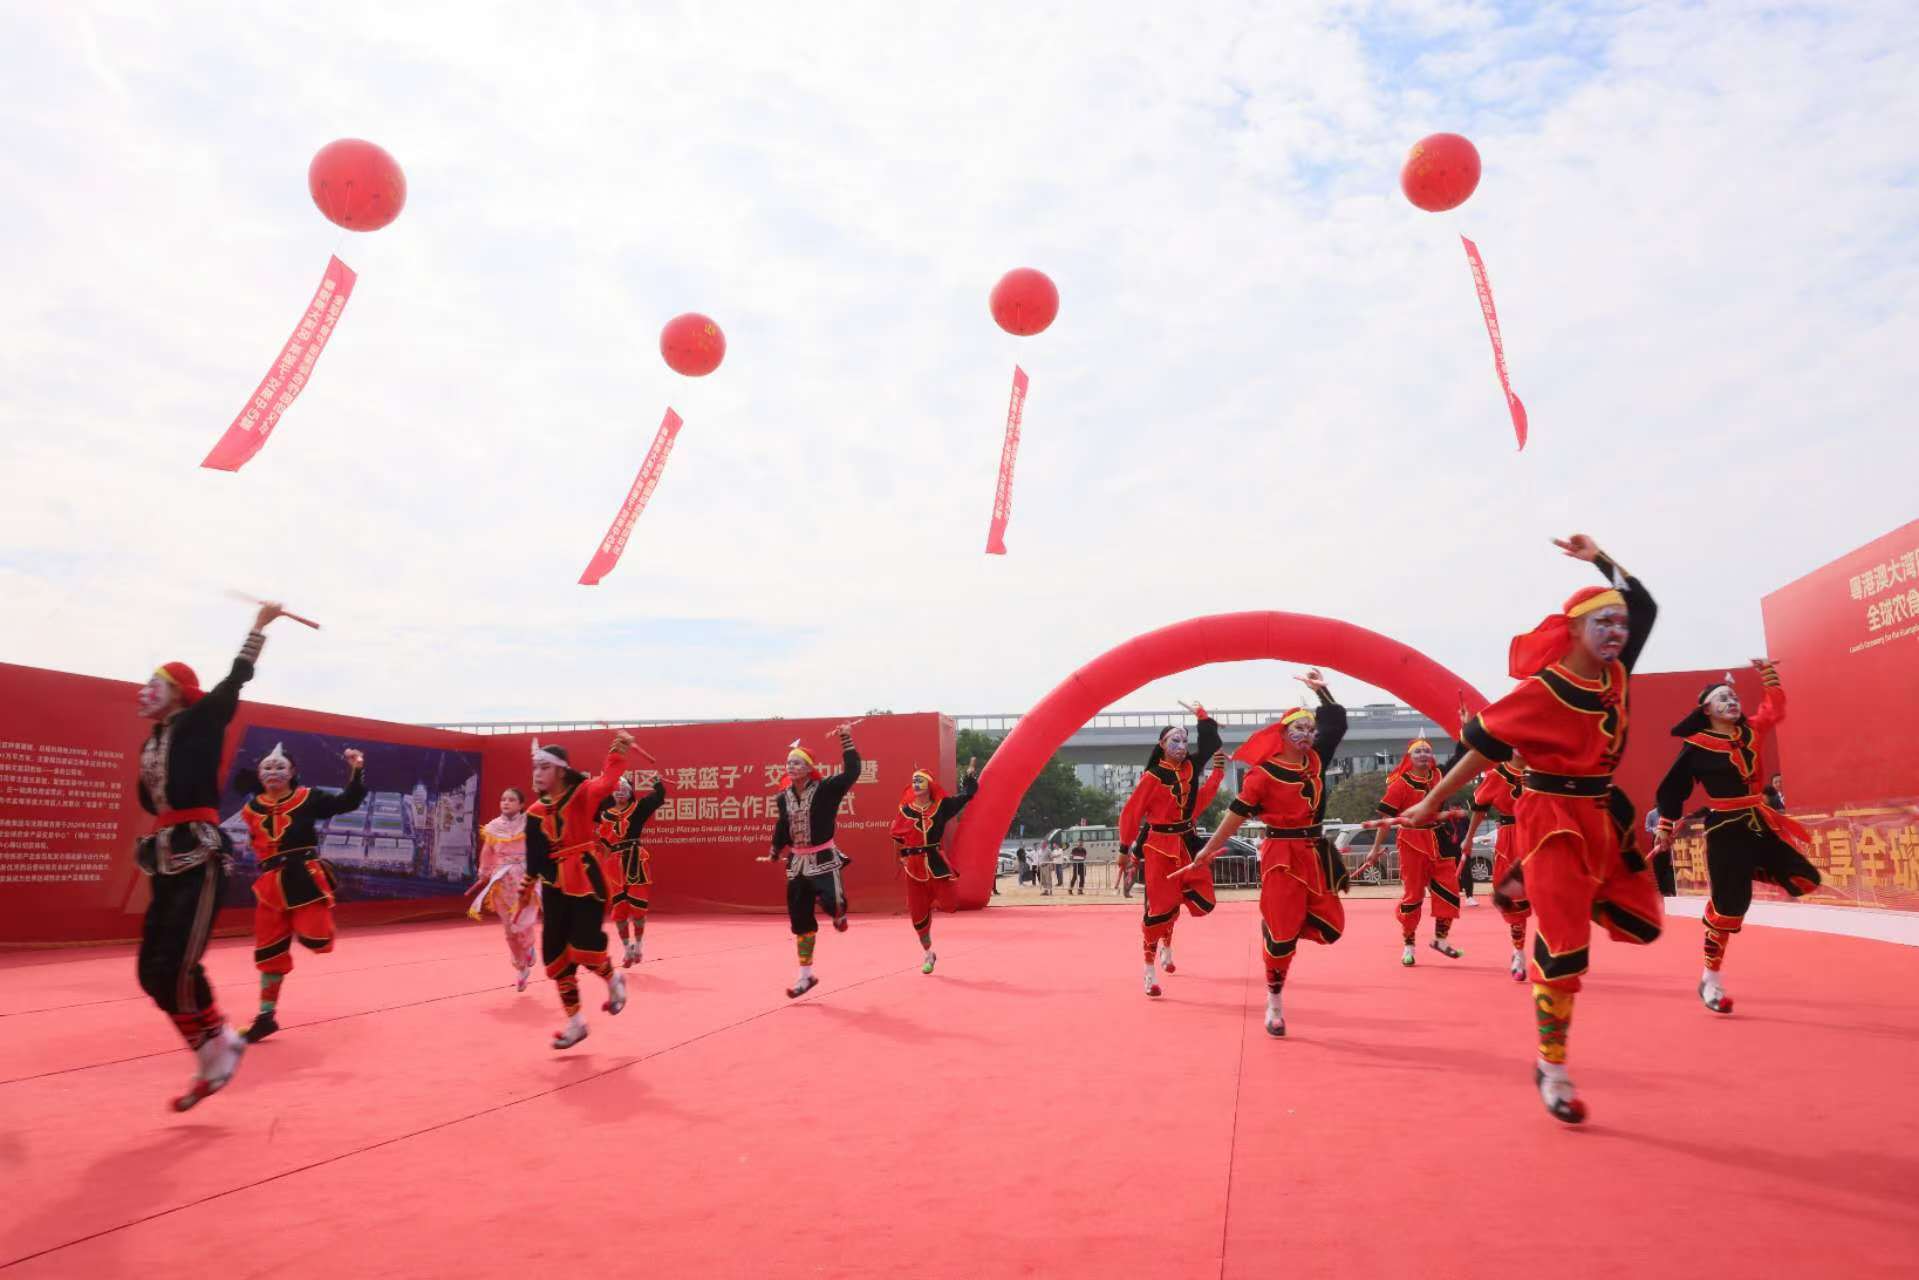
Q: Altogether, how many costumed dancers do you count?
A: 13